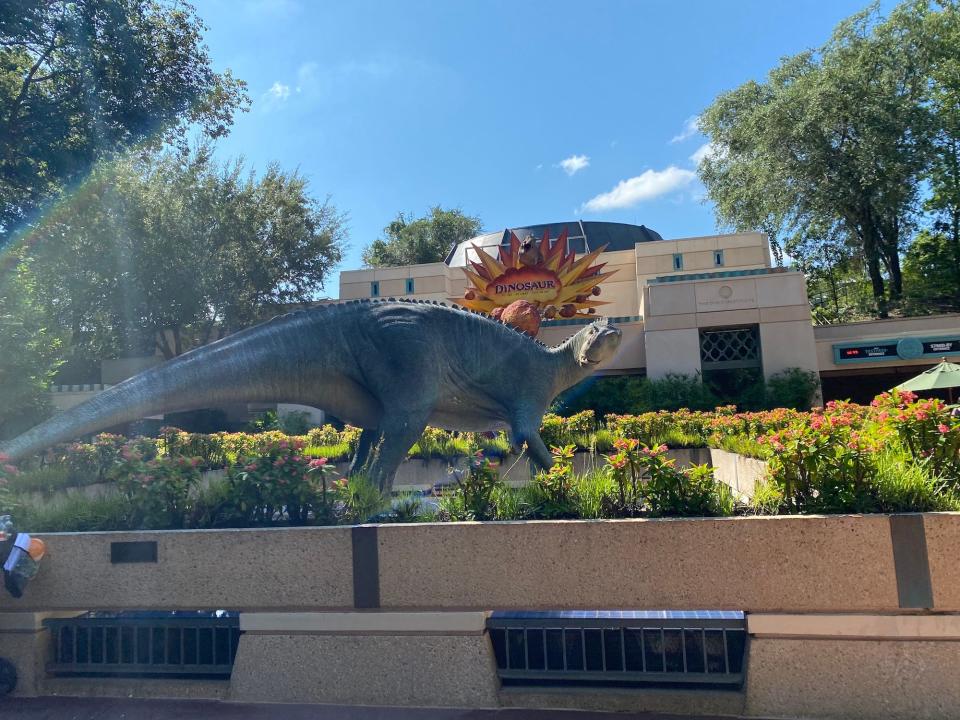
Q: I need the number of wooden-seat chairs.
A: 0